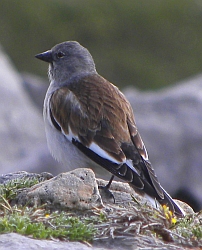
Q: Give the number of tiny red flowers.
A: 0